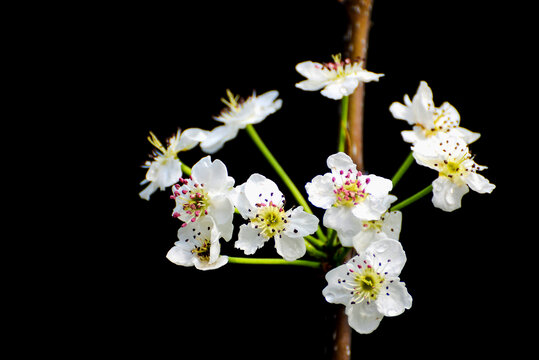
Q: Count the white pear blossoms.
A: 11